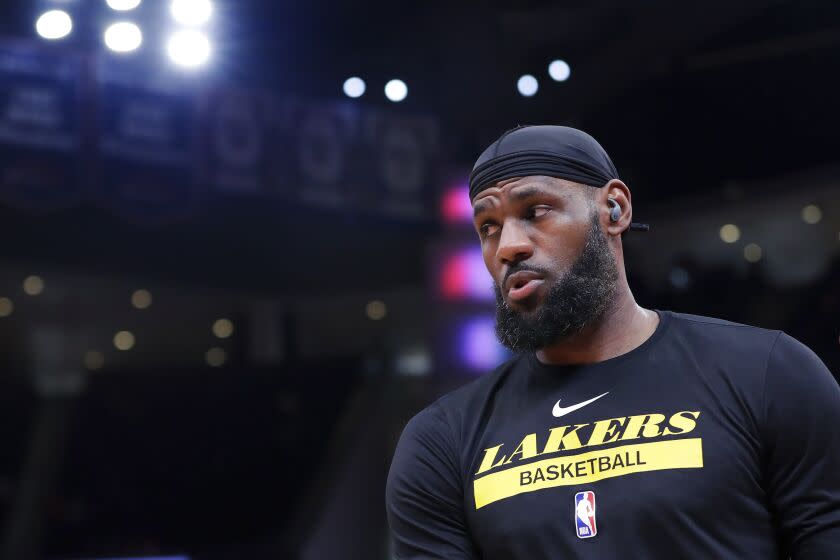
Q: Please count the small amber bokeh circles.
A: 11